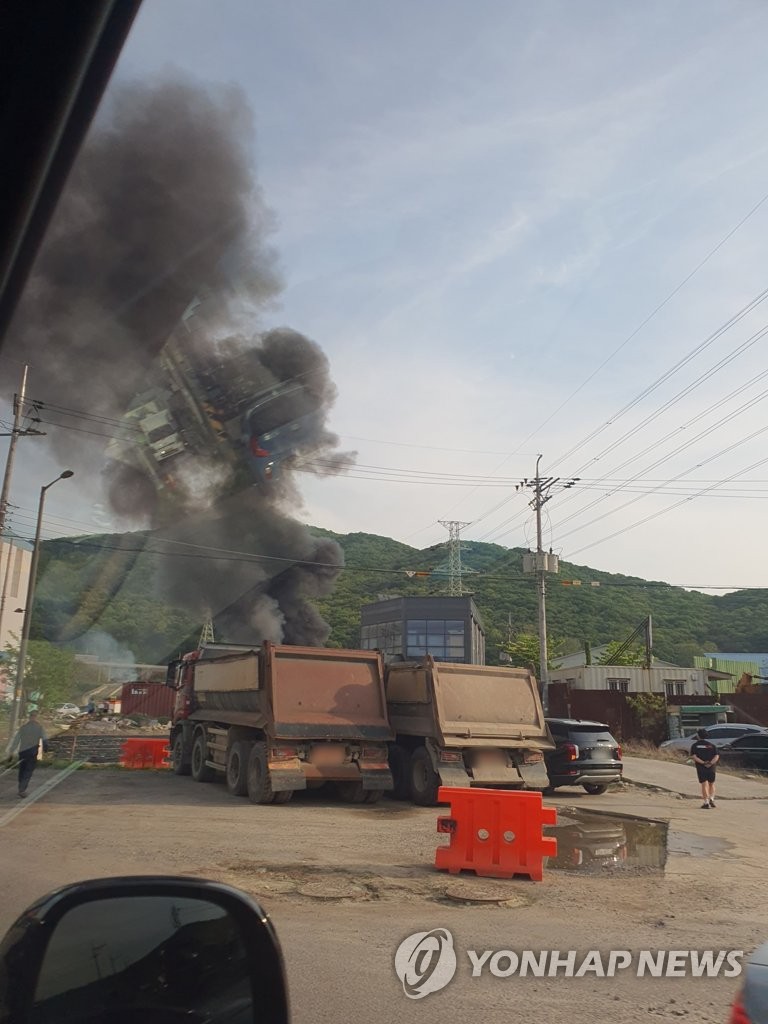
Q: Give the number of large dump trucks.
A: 2